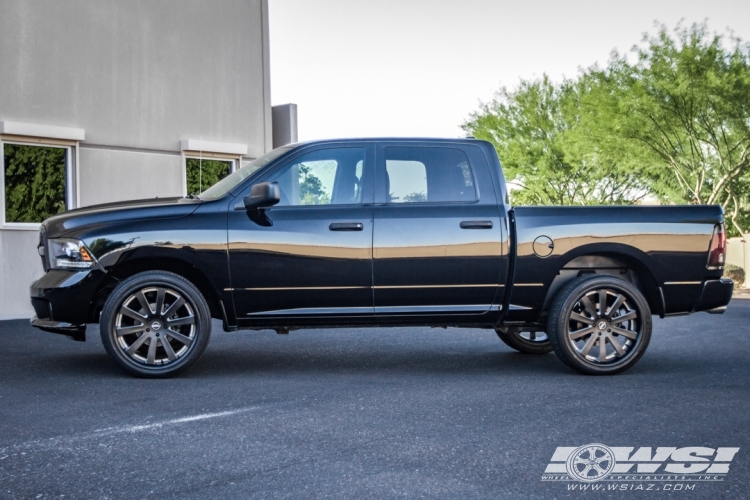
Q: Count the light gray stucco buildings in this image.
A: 1